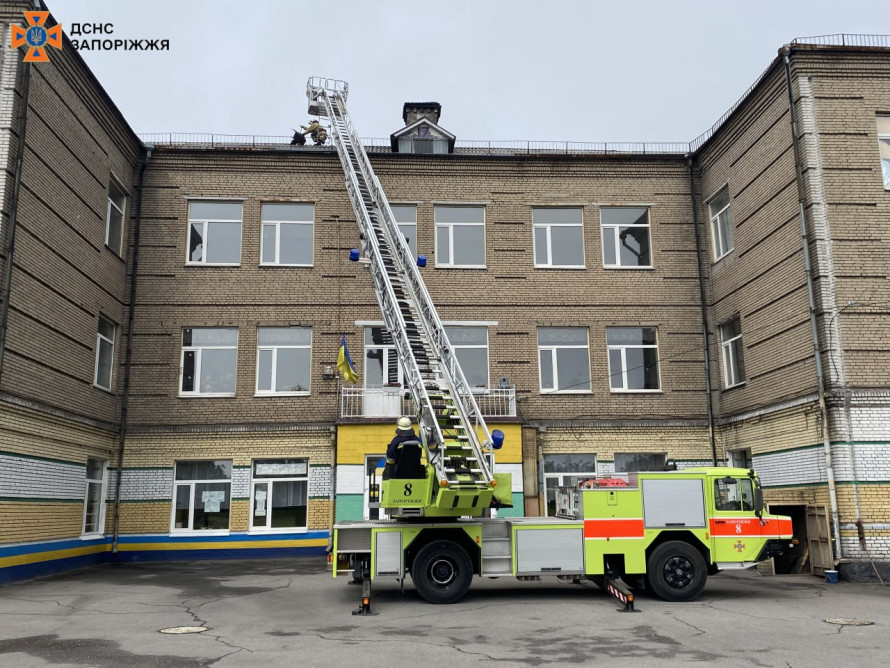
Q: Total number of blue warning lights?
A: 3